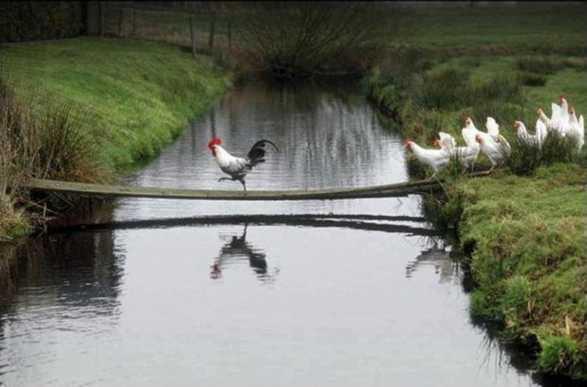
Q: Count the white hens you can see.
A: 8